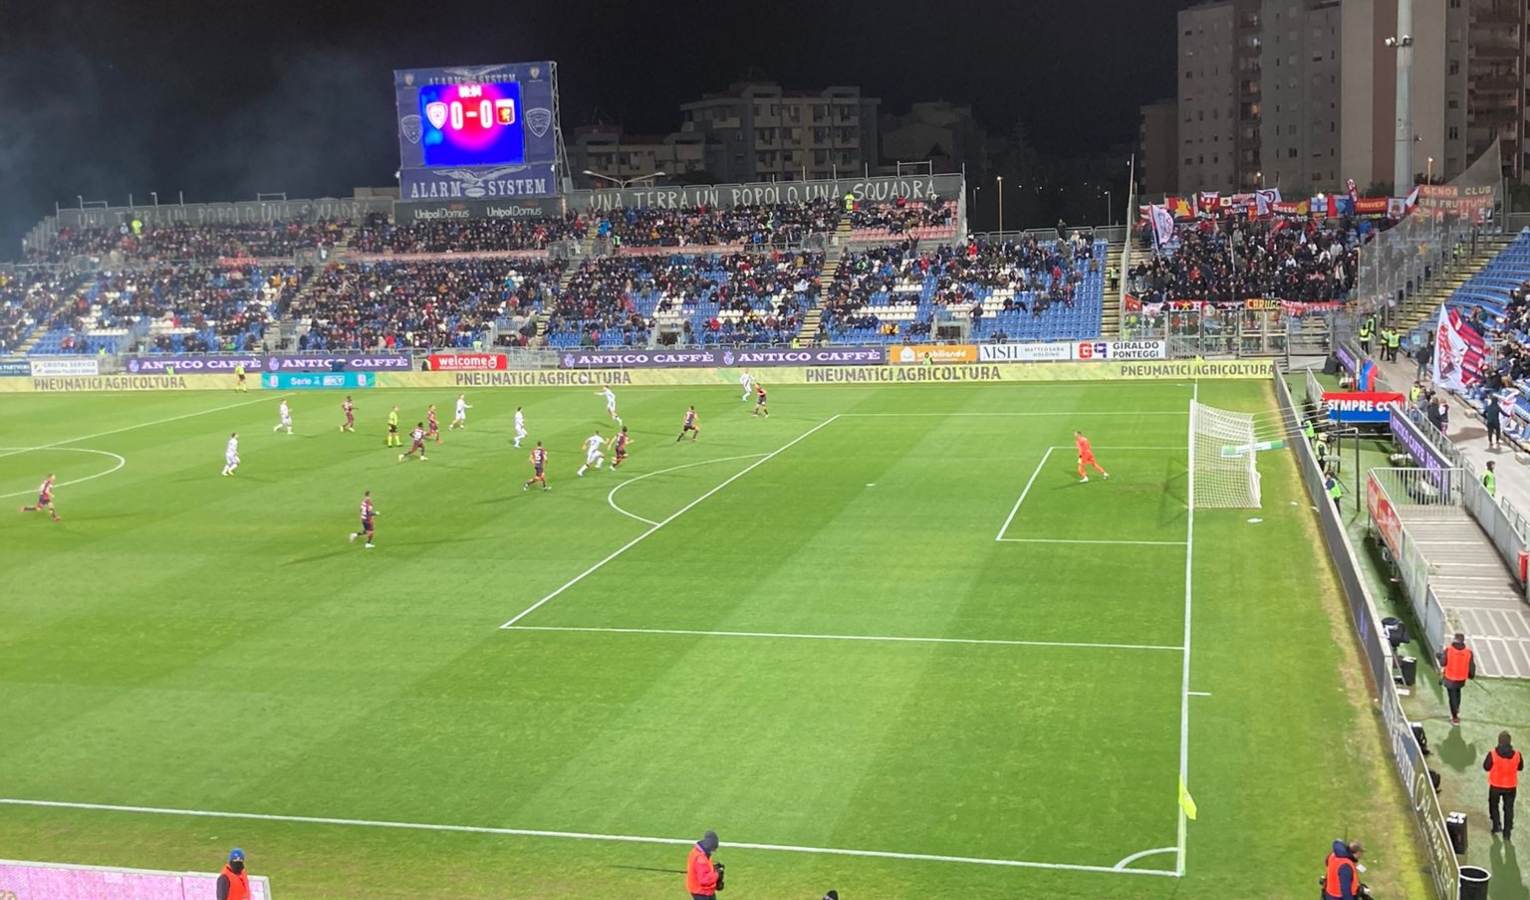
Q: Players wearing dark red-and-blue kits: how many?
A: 9